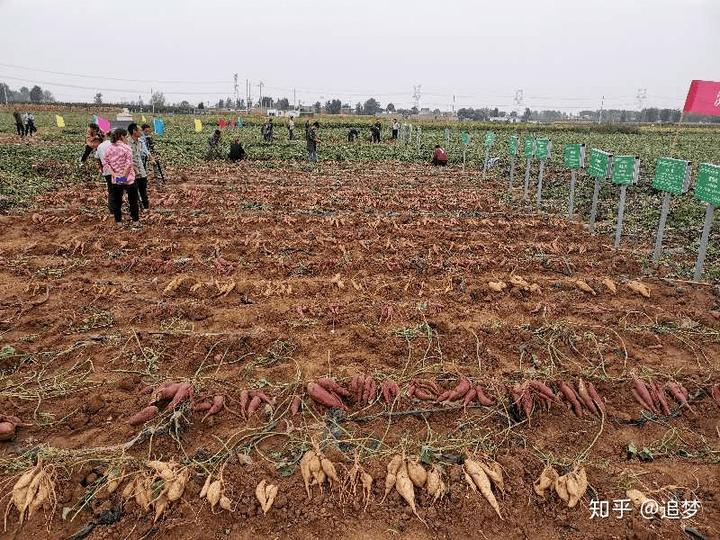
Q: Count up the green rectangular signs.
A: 10